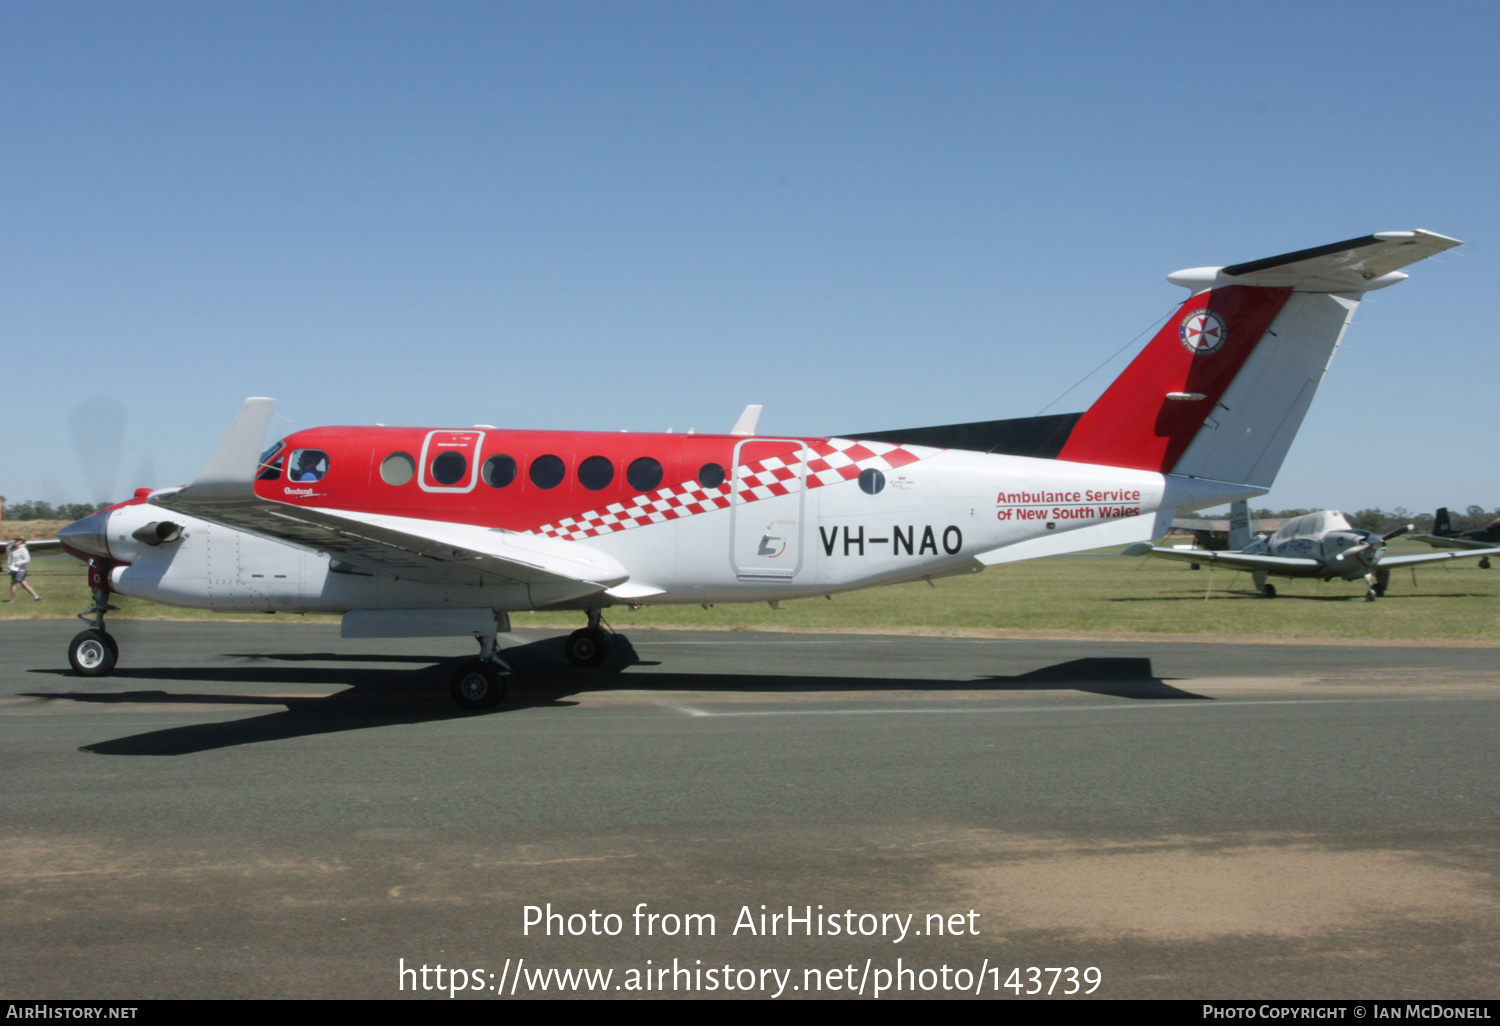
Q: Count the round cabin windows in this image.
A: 8